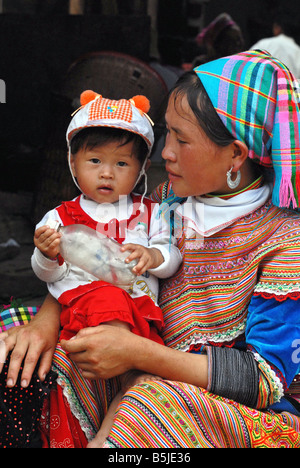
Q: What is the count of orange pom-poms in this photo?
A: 2